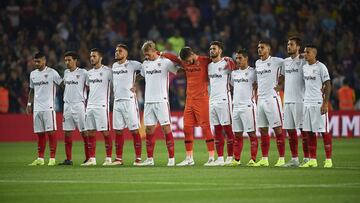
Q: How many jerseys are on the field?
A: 11